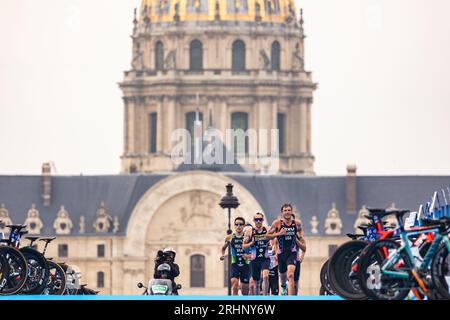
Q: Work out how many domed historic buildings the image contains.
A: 1